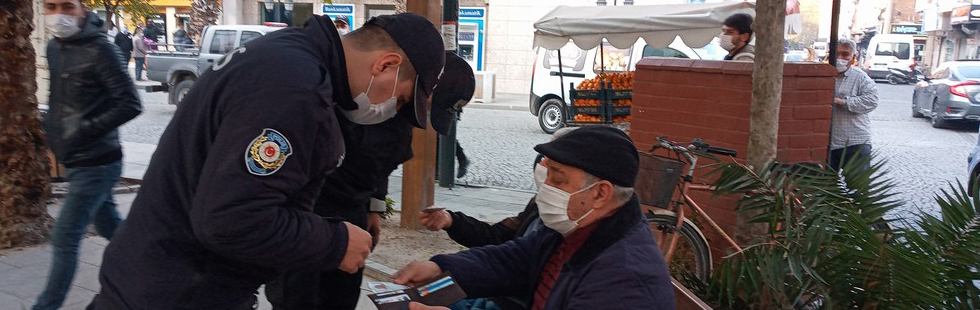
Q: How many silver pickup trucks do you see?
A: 1